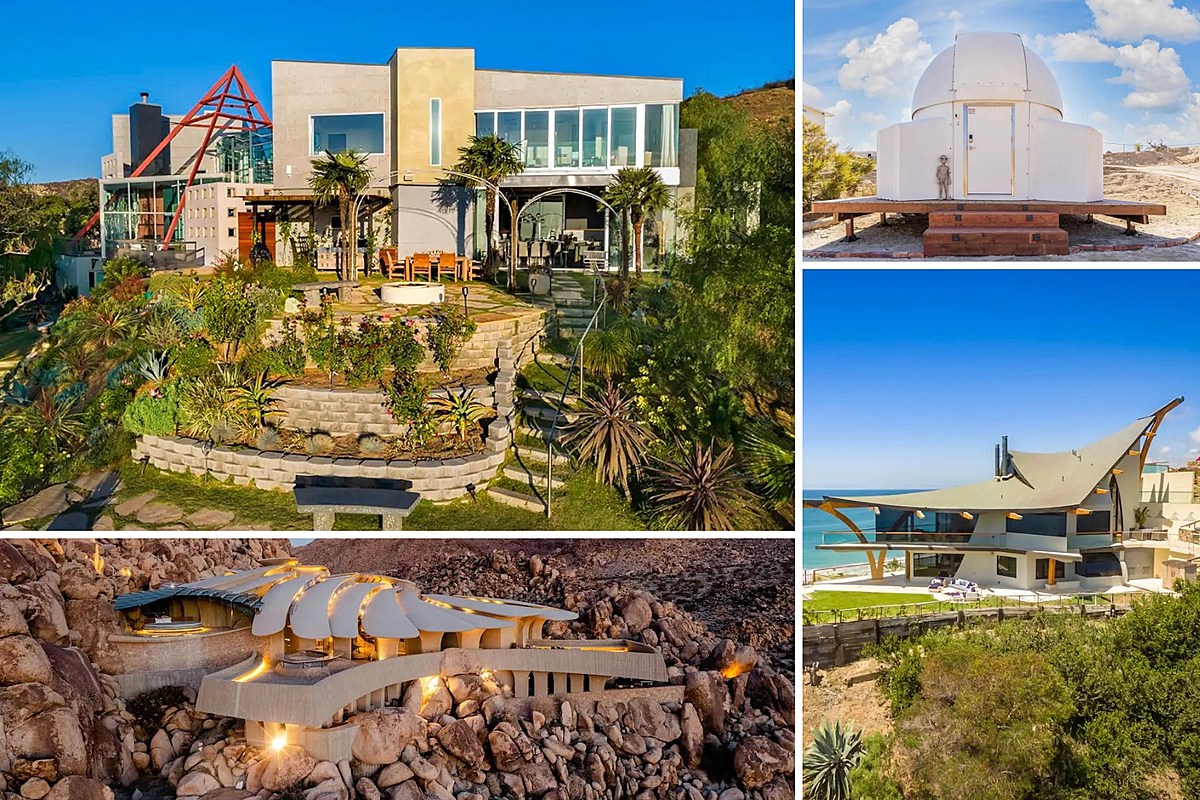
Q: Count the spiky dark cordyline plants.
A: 2